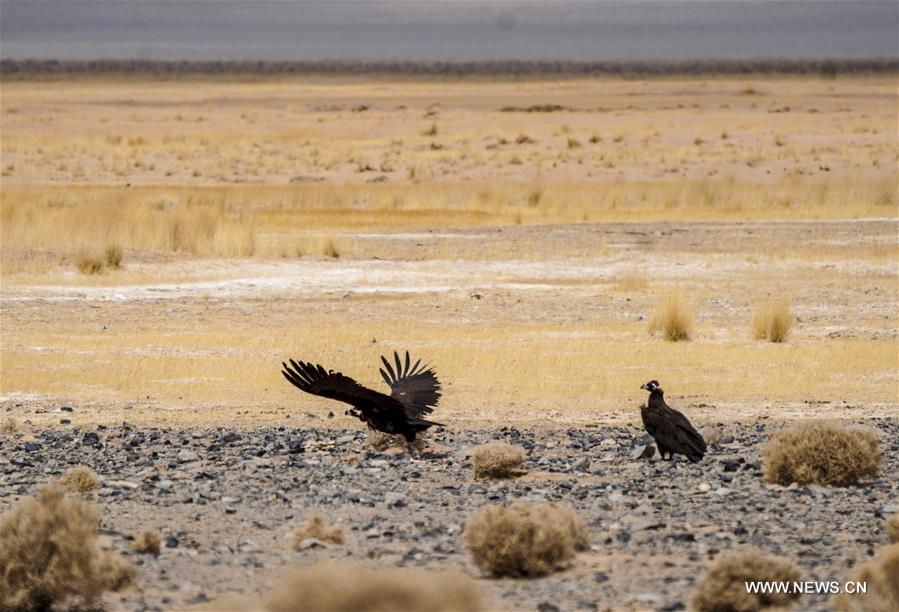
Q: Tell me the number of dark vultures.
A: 2